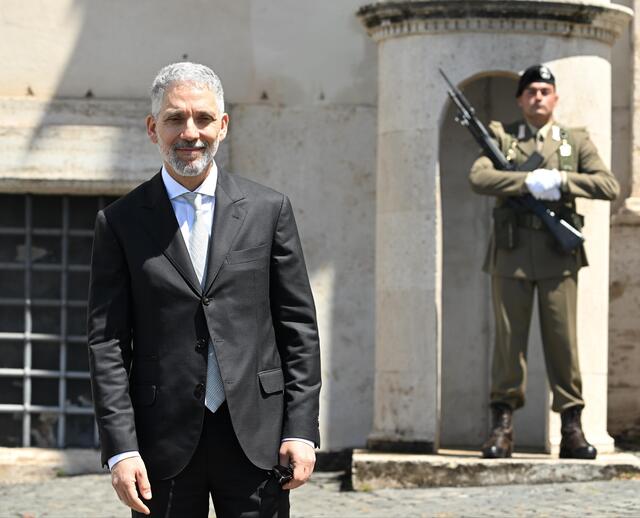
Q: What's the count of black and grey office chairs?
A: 0